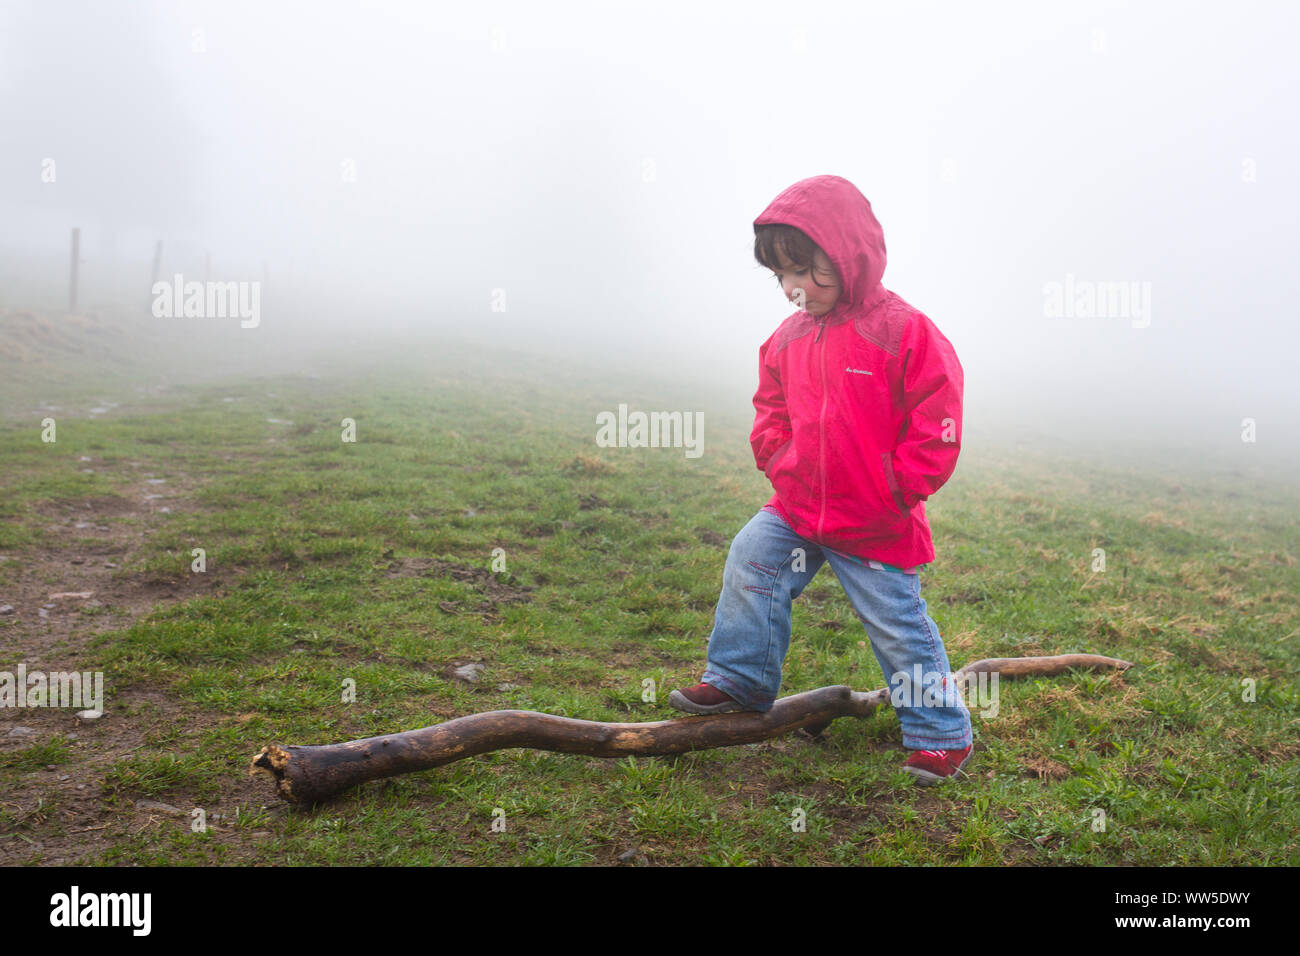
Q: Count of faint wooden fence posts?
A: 4